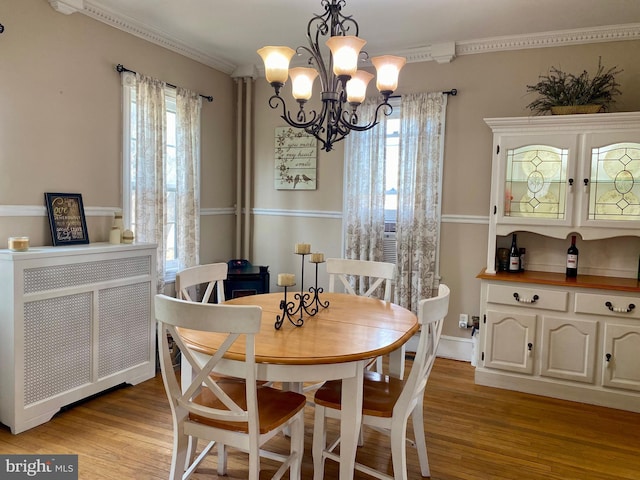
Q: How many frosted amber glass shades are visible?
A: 5